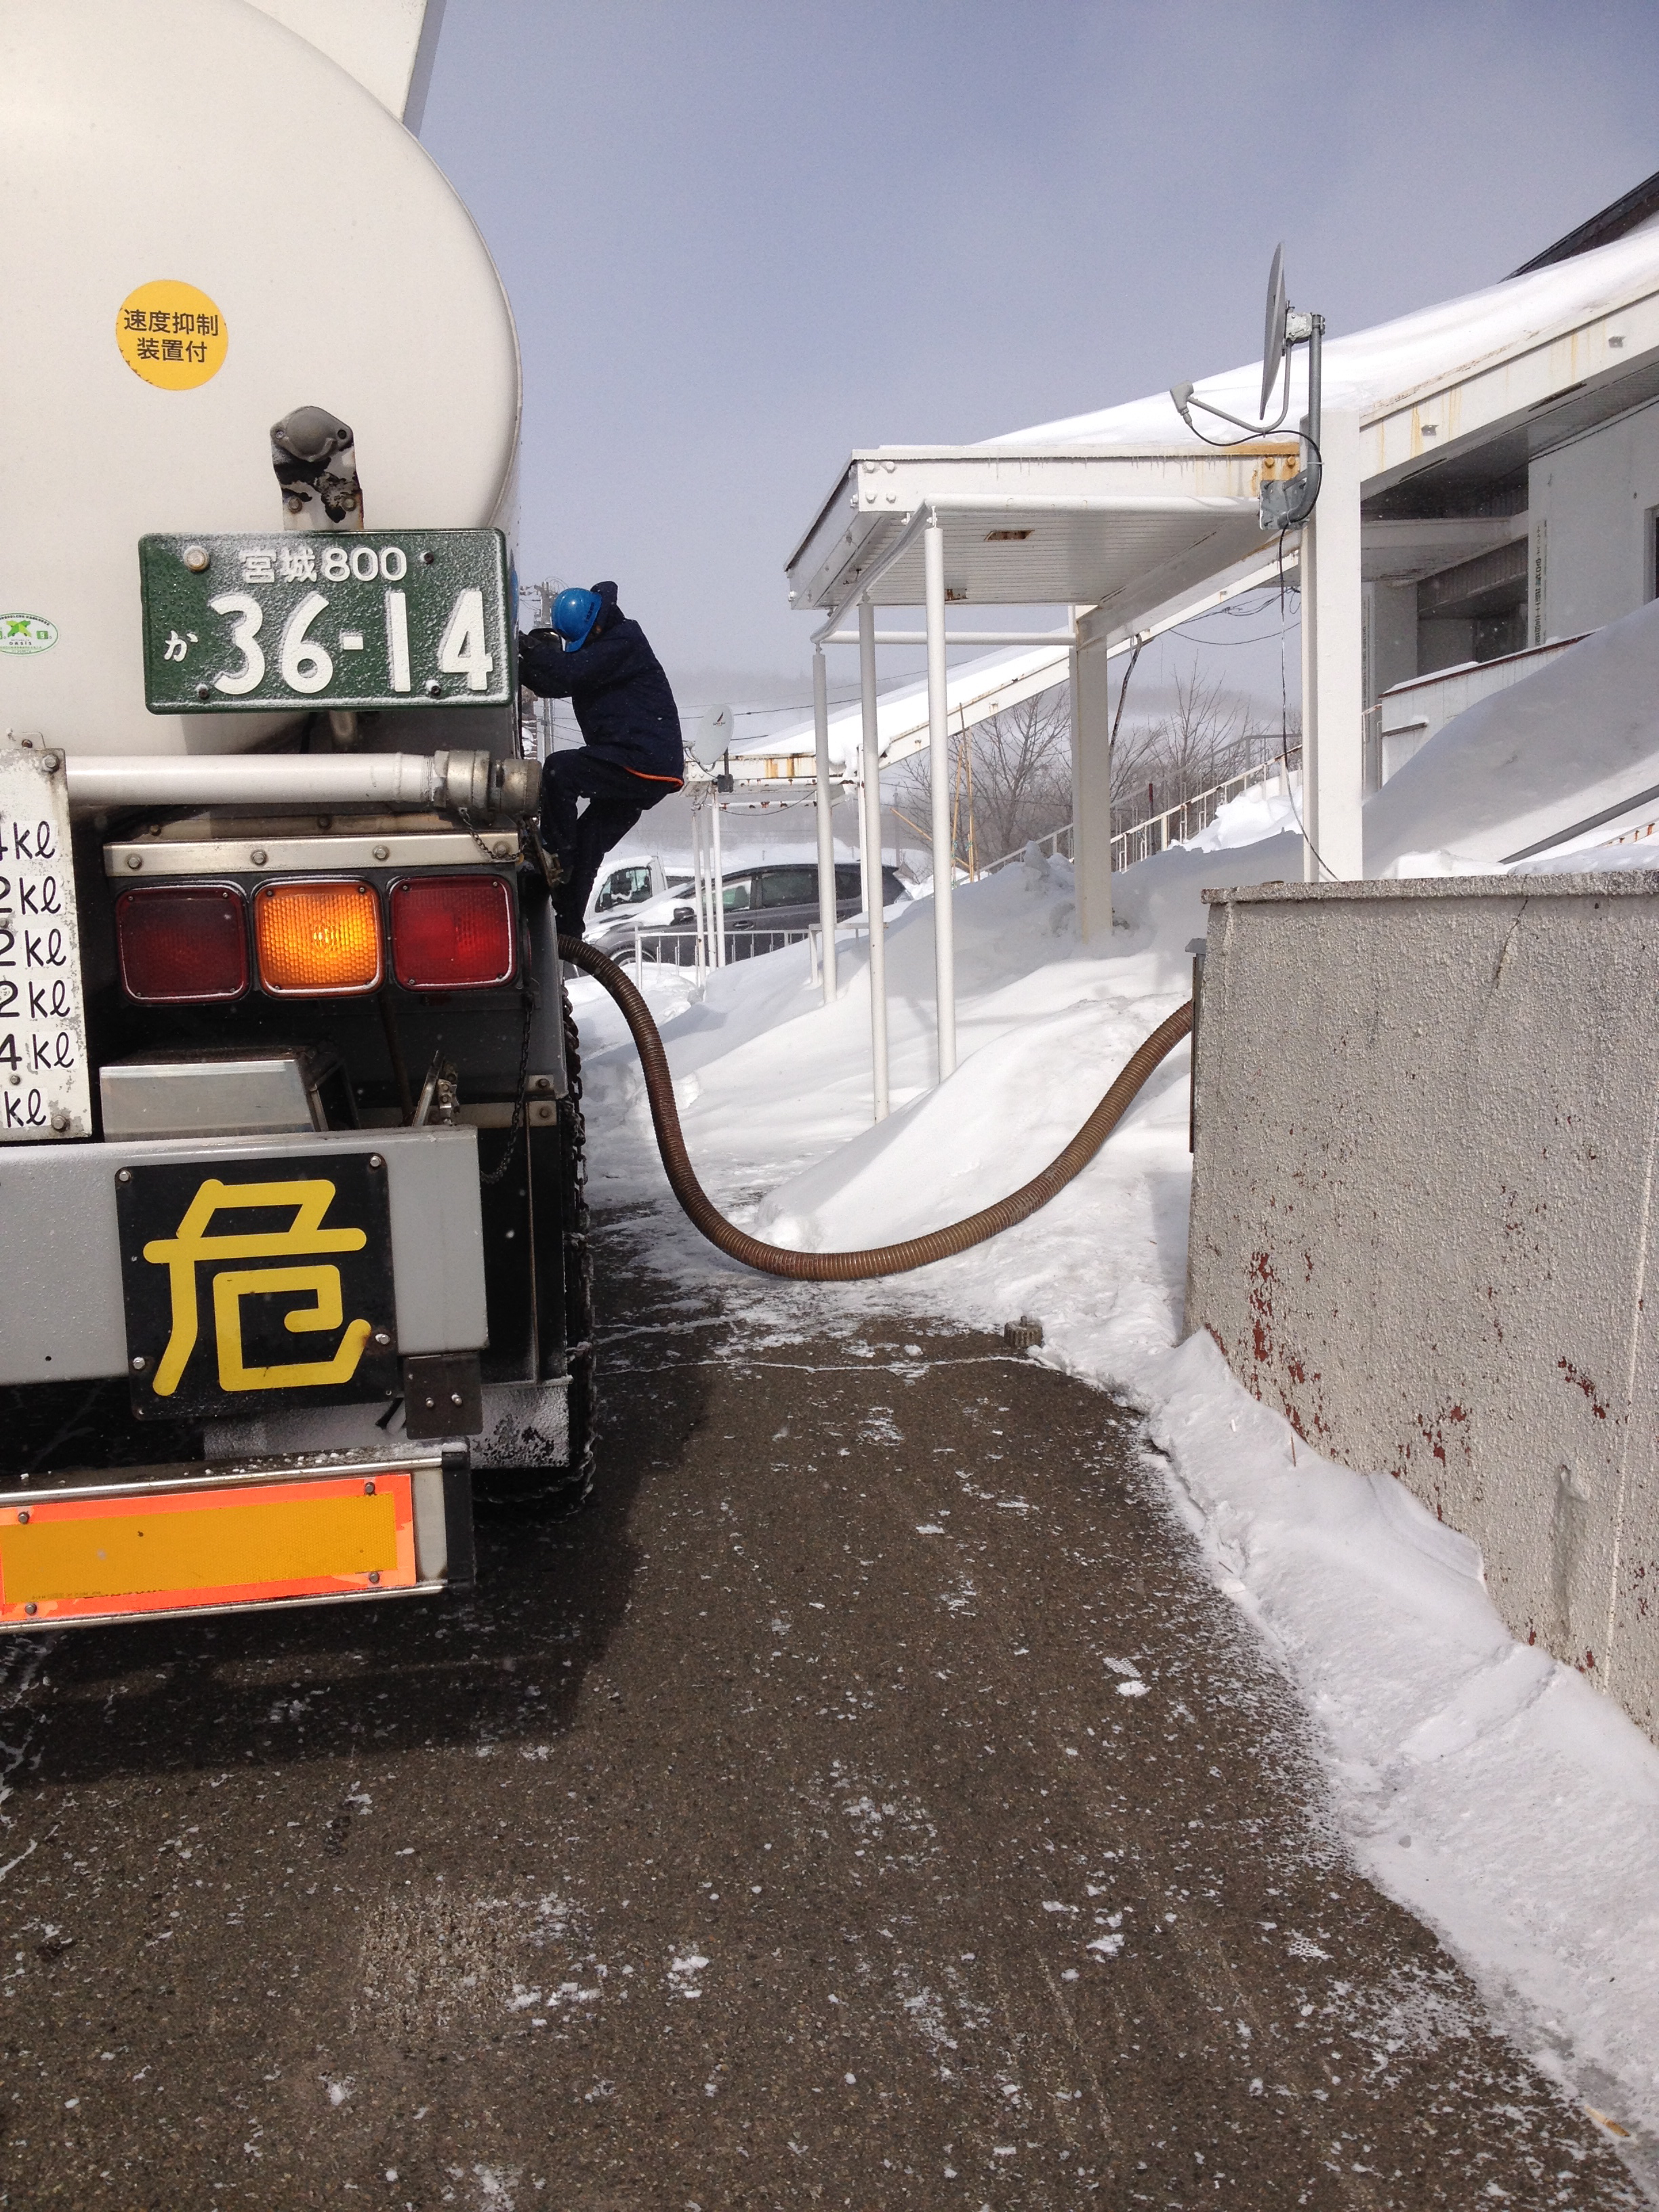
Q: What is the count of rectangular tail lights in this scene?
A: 3